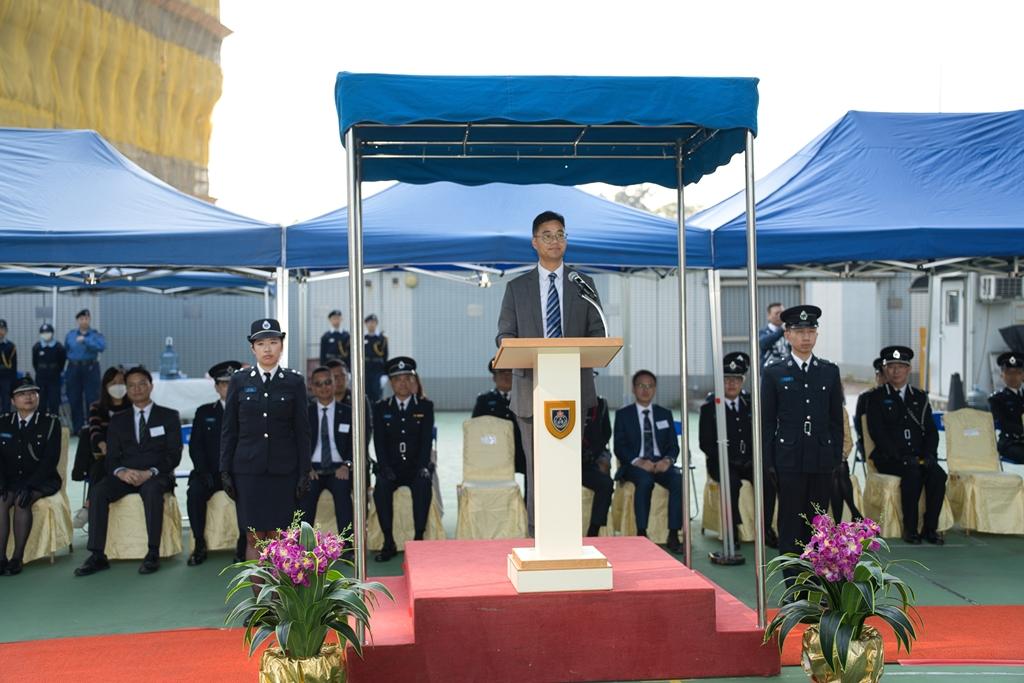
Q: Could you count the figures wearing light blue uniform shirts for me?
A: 1